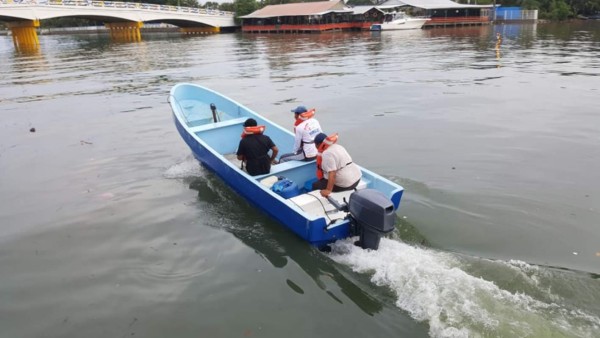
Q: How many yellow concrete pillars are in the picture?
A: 3